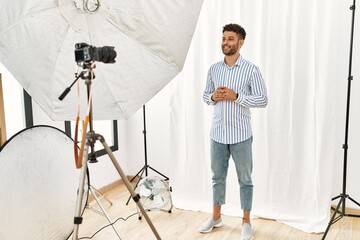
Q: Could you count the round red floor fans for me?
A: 0